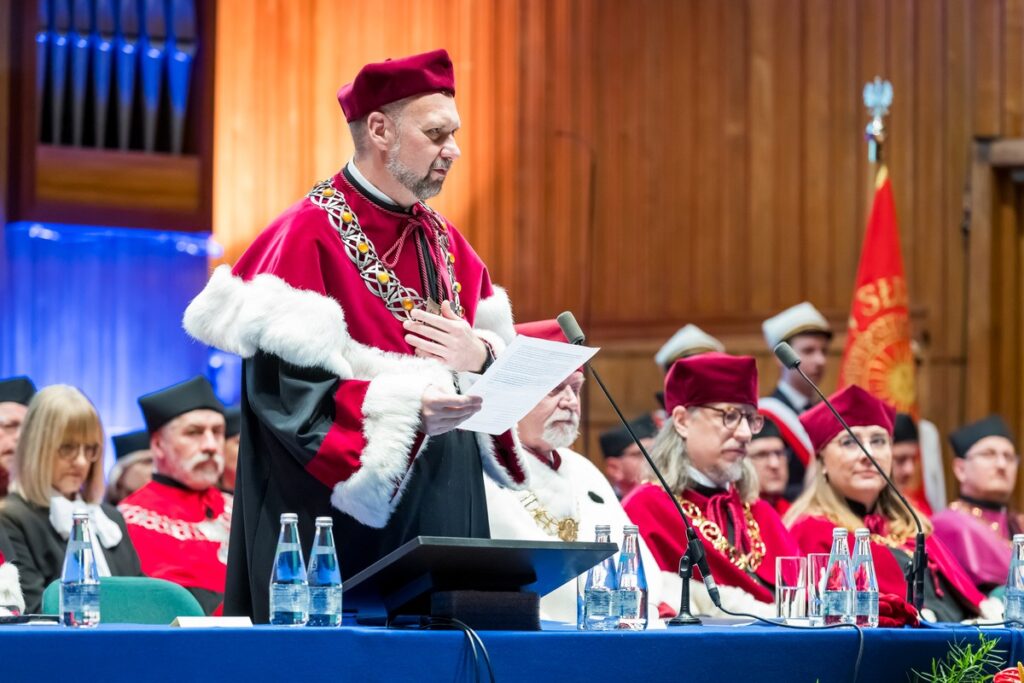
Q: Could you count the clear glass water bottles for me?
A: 8